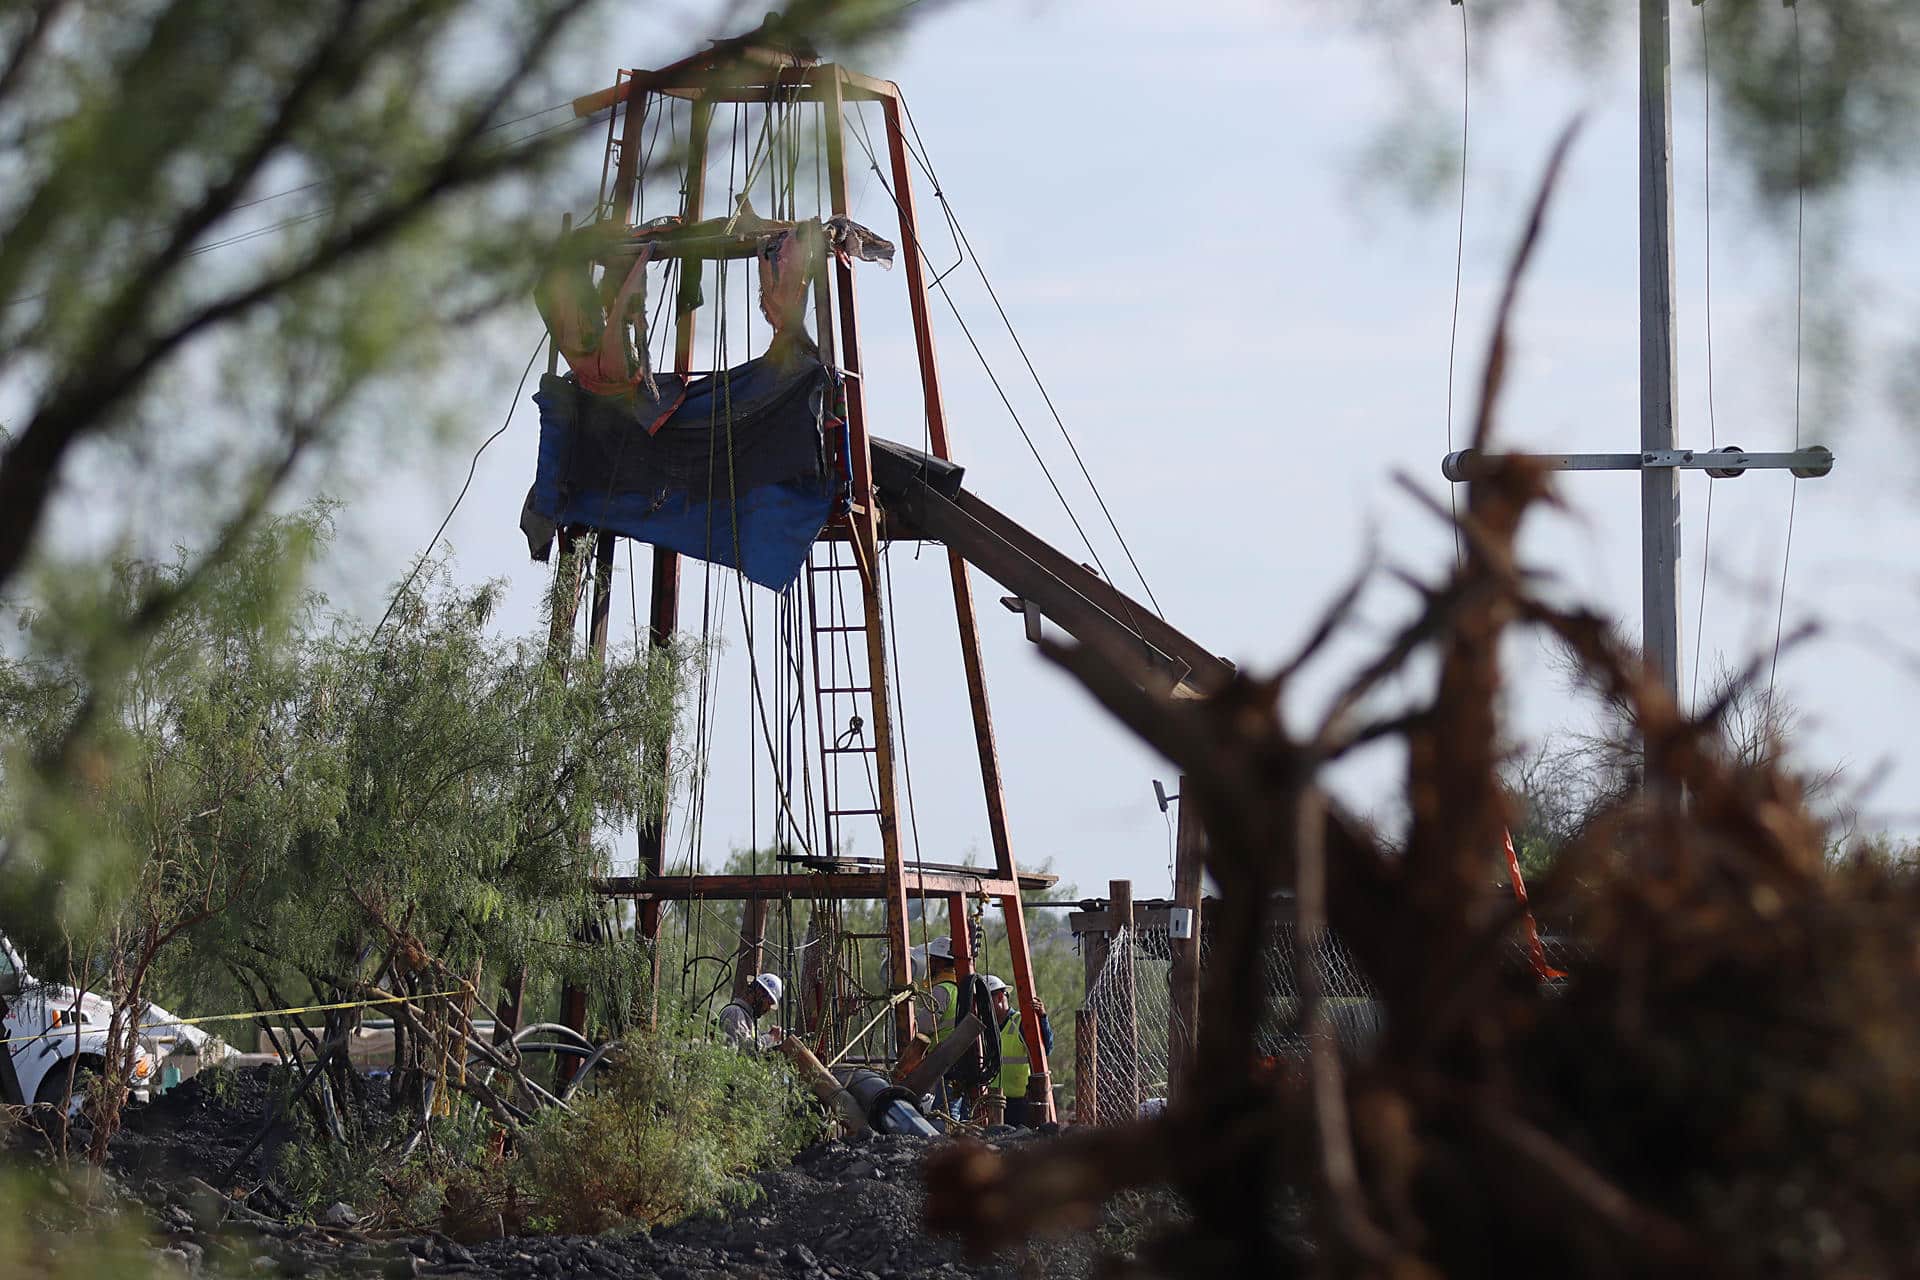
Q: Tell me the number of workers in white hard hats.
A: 3